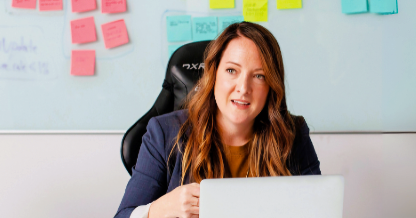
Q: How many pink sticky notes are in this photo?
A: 7